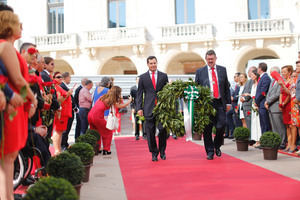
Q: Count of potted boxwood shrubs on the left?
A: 5